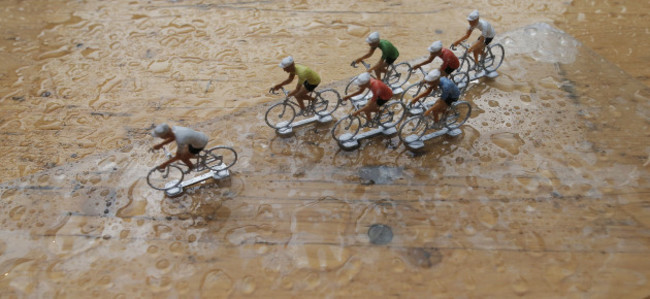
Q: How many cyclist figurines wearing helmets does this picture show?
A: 7